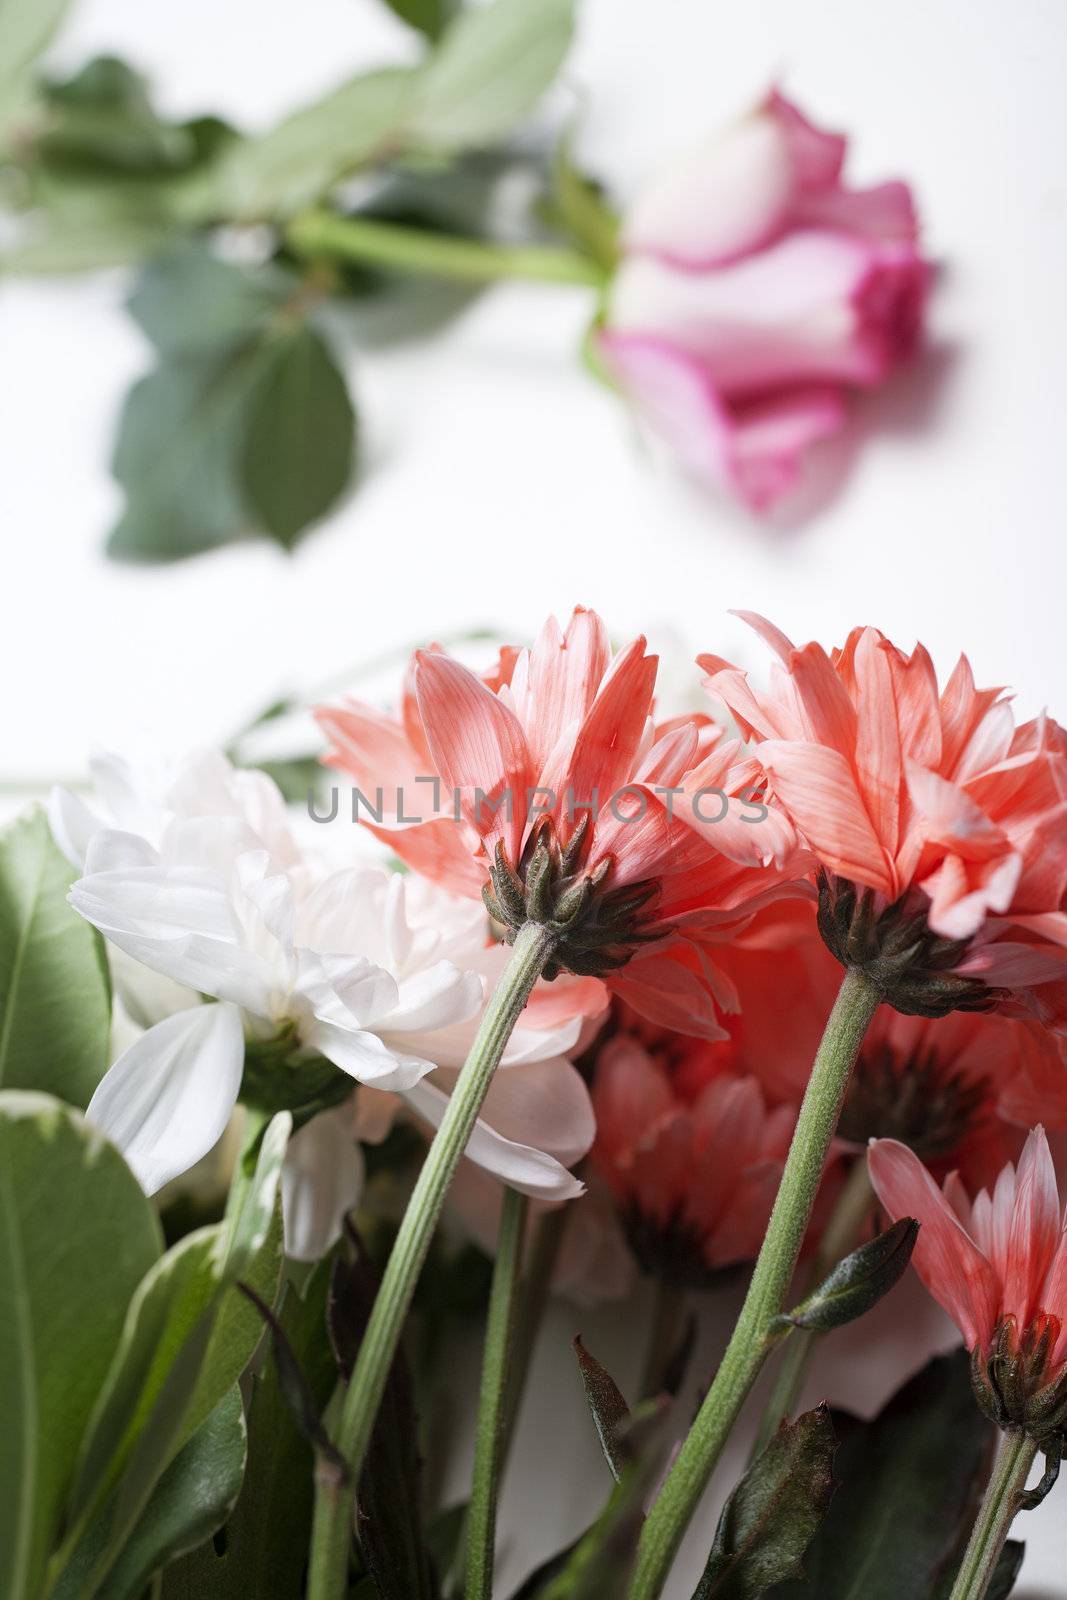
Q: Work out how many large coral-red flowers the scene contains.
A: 2